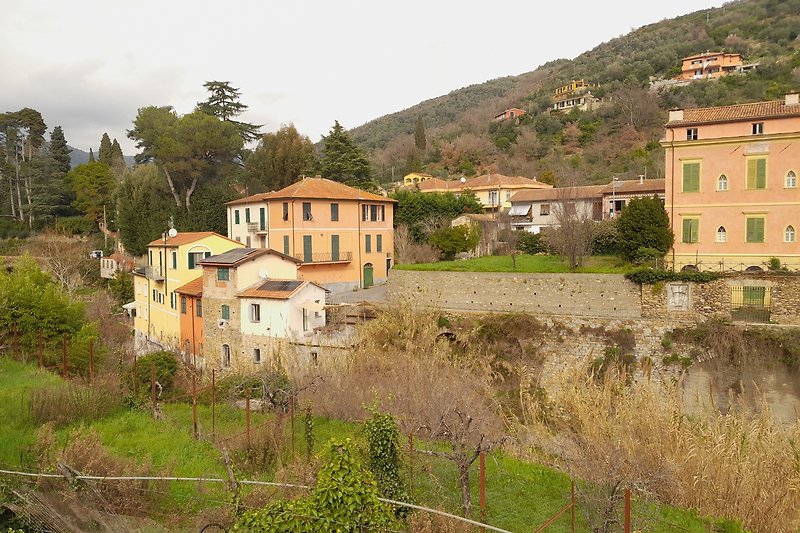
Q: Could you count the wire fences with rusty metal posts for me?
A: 1